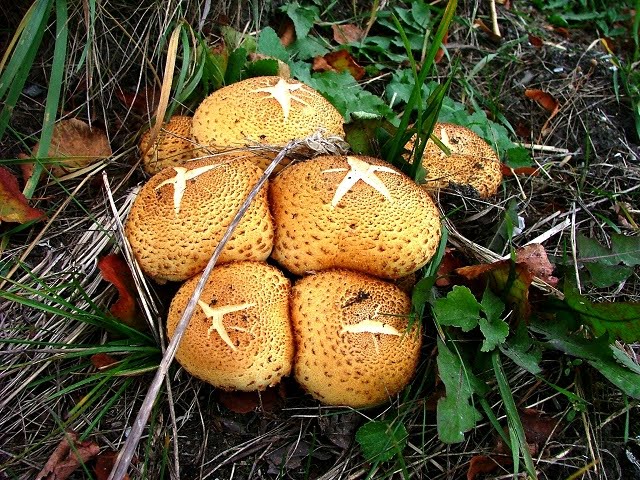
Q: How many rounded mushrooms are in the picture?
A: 7